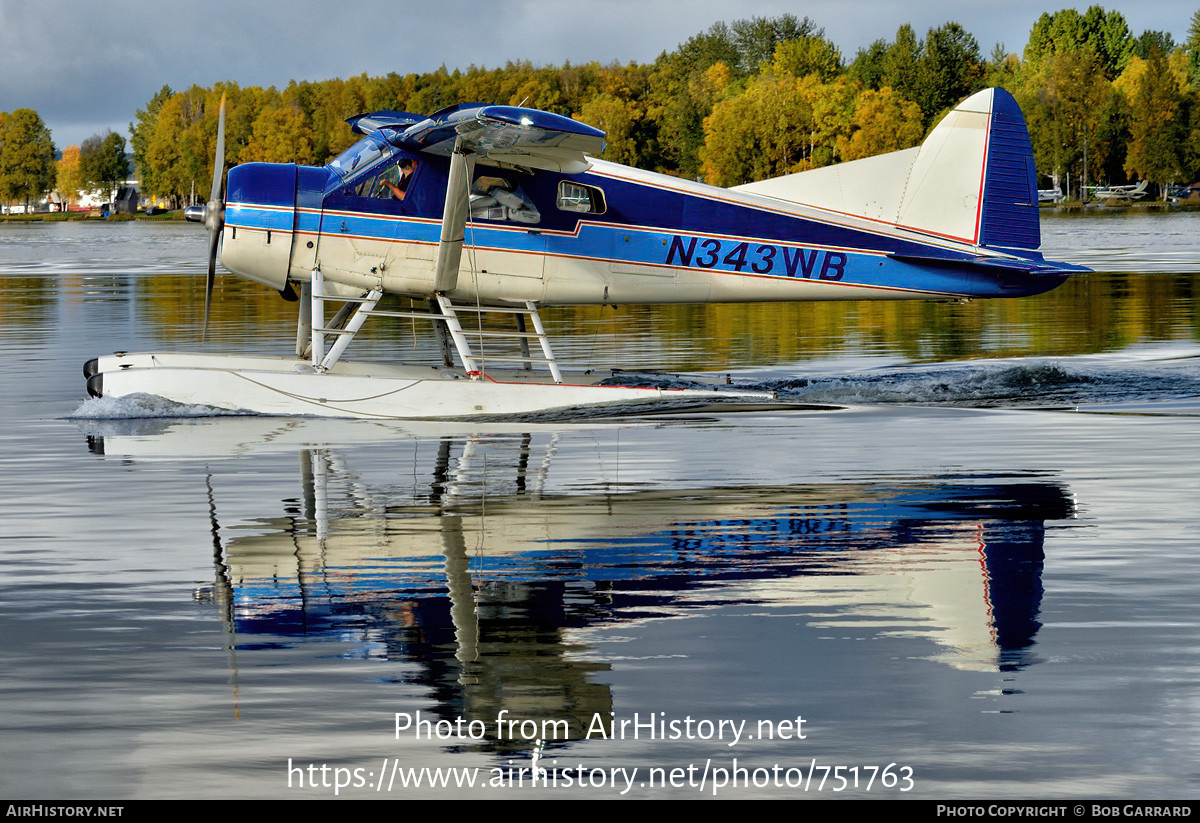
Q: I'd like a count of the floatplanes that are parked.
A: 3